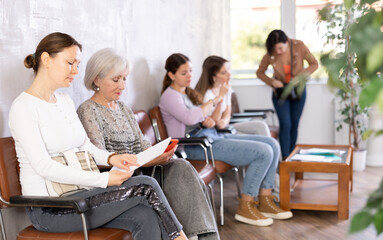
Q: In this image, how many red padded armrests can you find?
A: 0